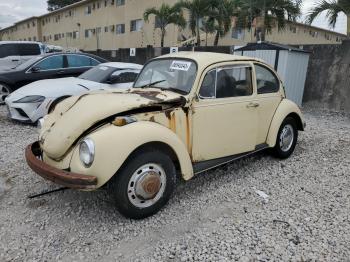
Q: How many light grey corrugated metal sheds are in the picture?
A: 1